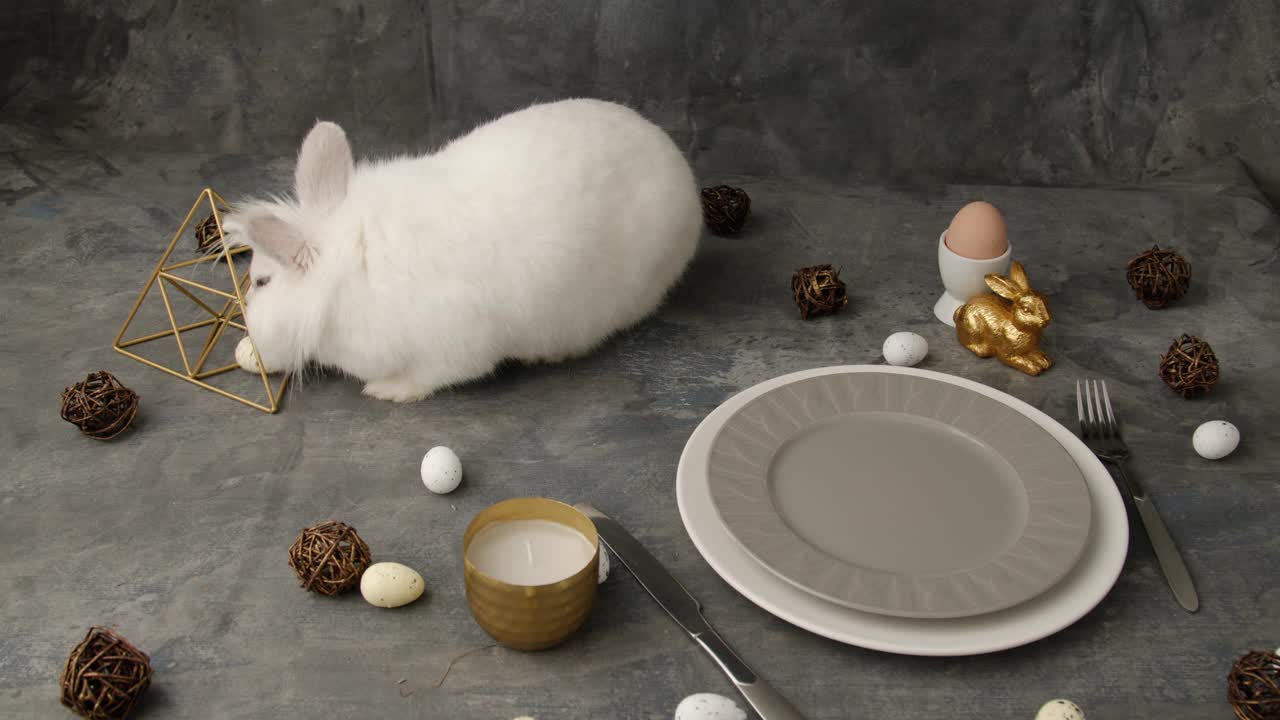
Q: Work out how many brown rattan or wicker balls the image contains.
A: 9